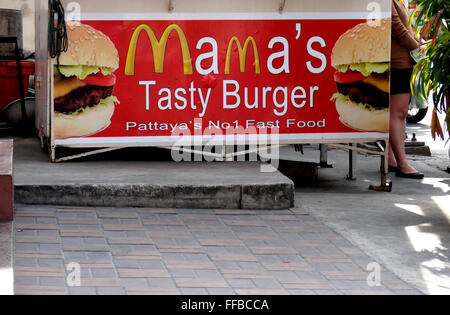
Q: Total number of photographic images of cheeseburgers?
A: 2